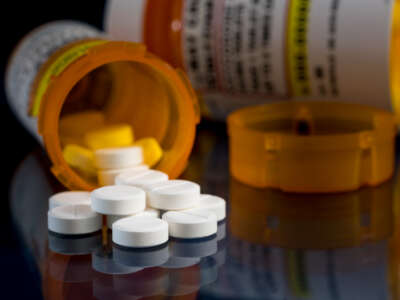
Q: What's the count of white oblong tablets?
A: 0